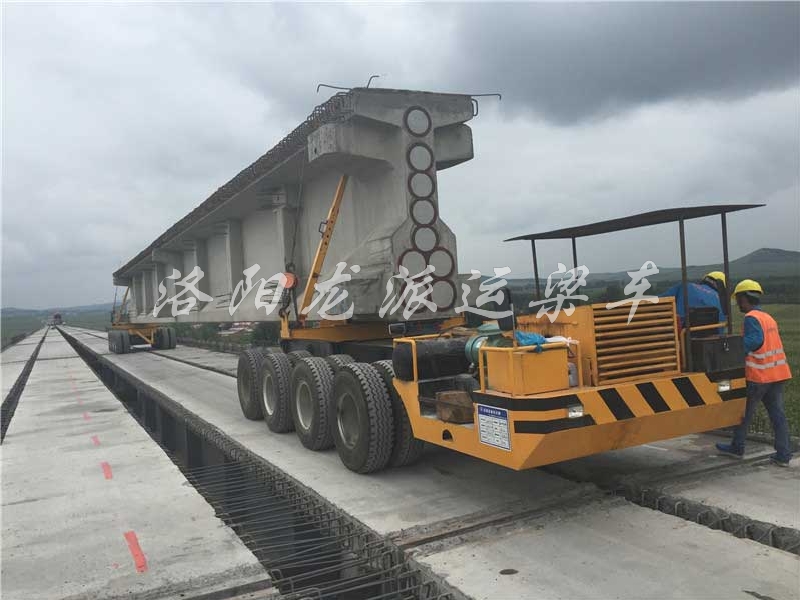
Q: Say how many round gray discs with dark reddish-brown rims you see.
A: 9